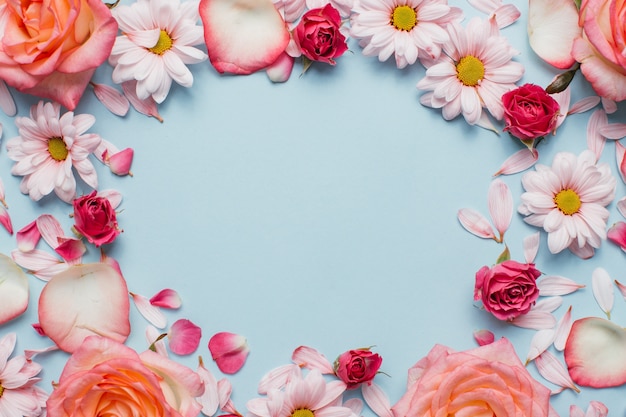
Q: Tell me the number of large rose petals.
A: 5